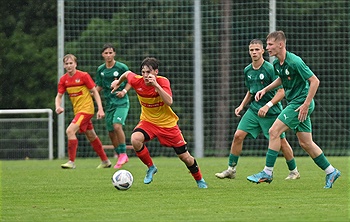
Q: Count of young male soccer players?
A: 5